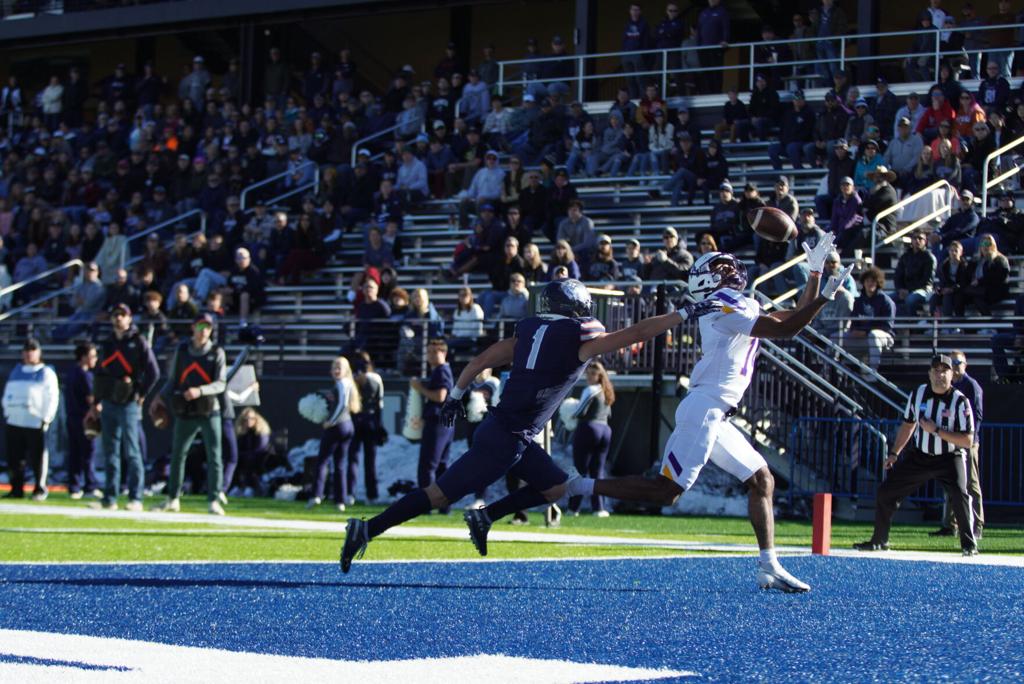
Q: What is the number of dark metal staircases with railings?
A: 1